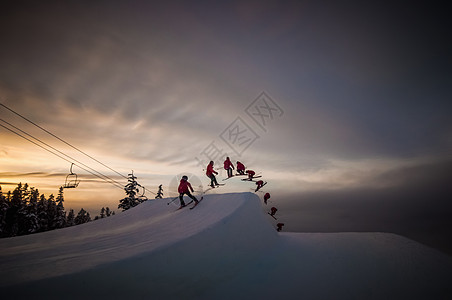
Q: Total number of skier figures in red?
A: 9